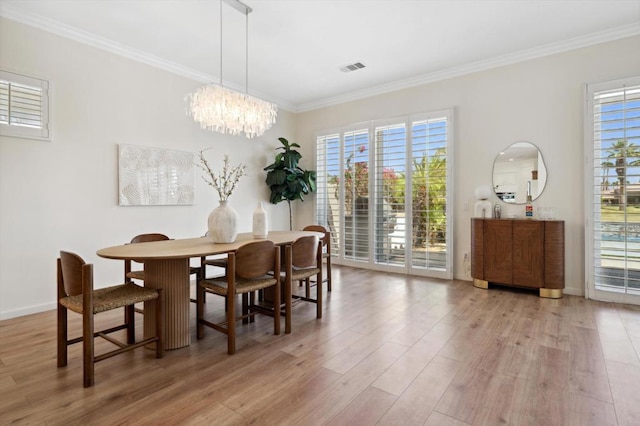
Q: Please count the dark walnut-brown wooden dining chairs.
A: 6